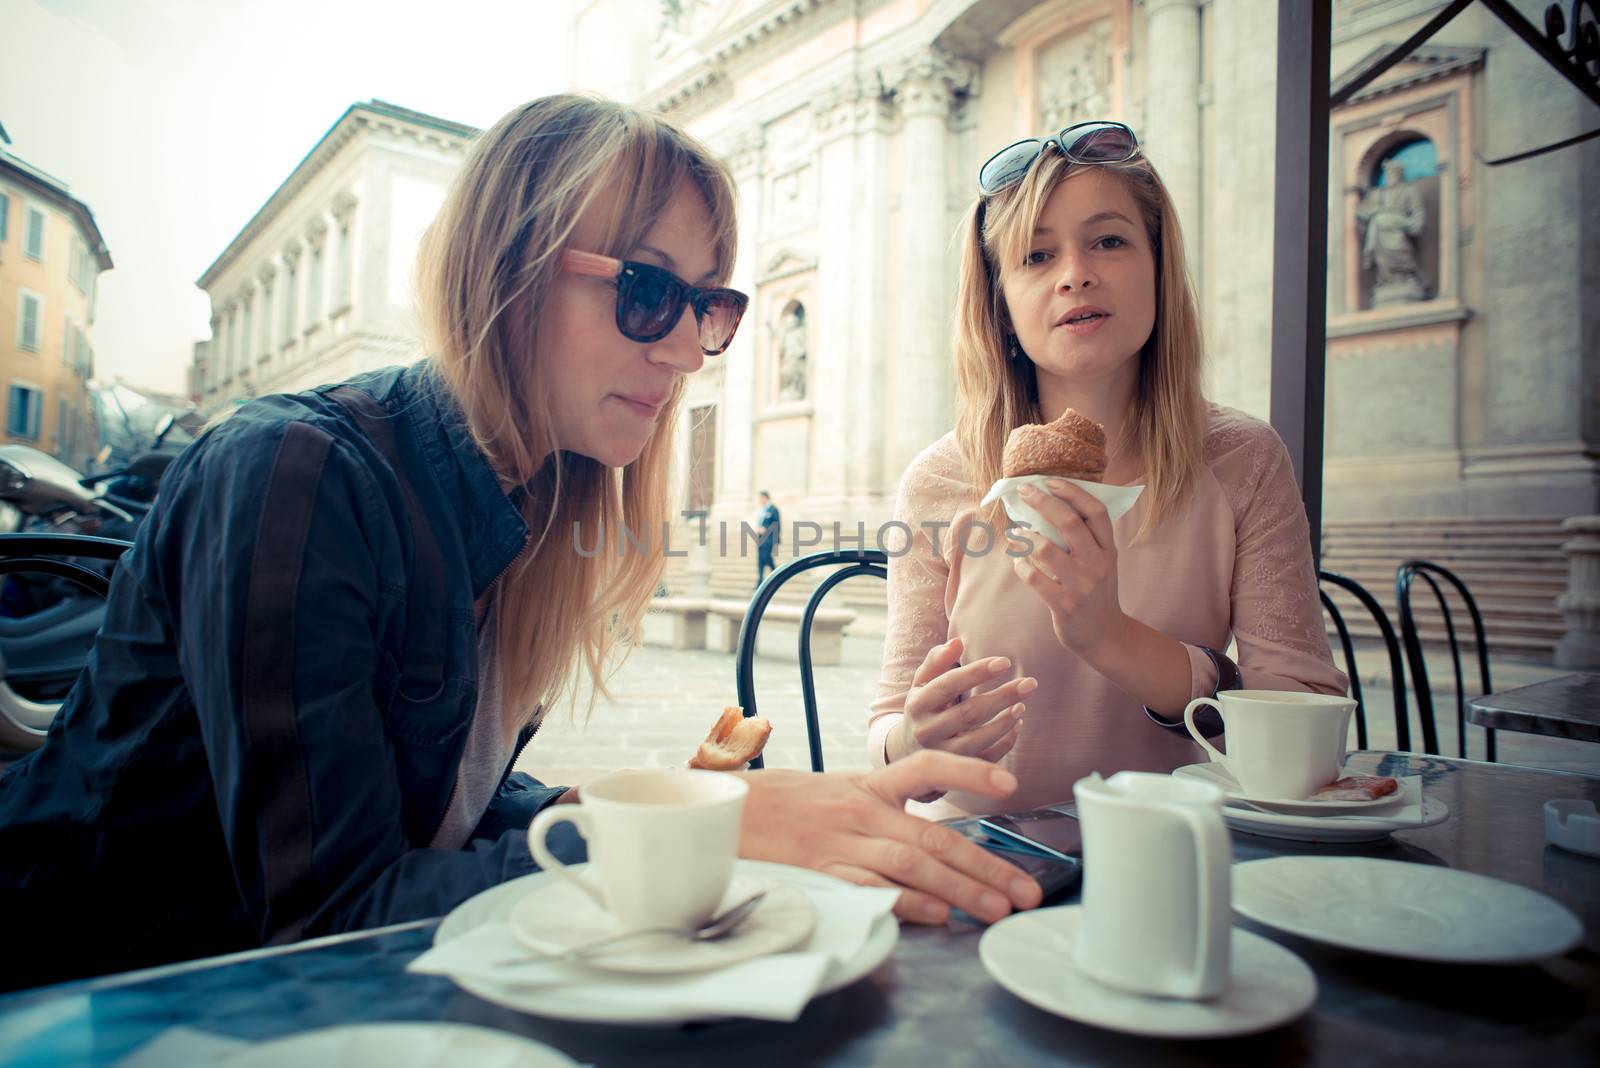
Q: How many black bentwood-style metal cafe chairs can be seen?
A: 4